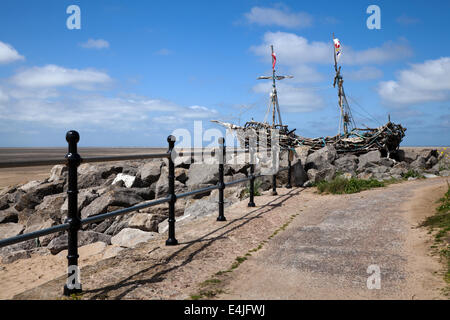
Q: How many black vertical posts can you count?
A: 6